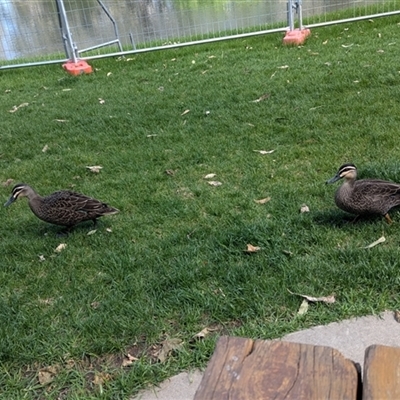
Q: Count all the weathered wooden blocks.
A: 2